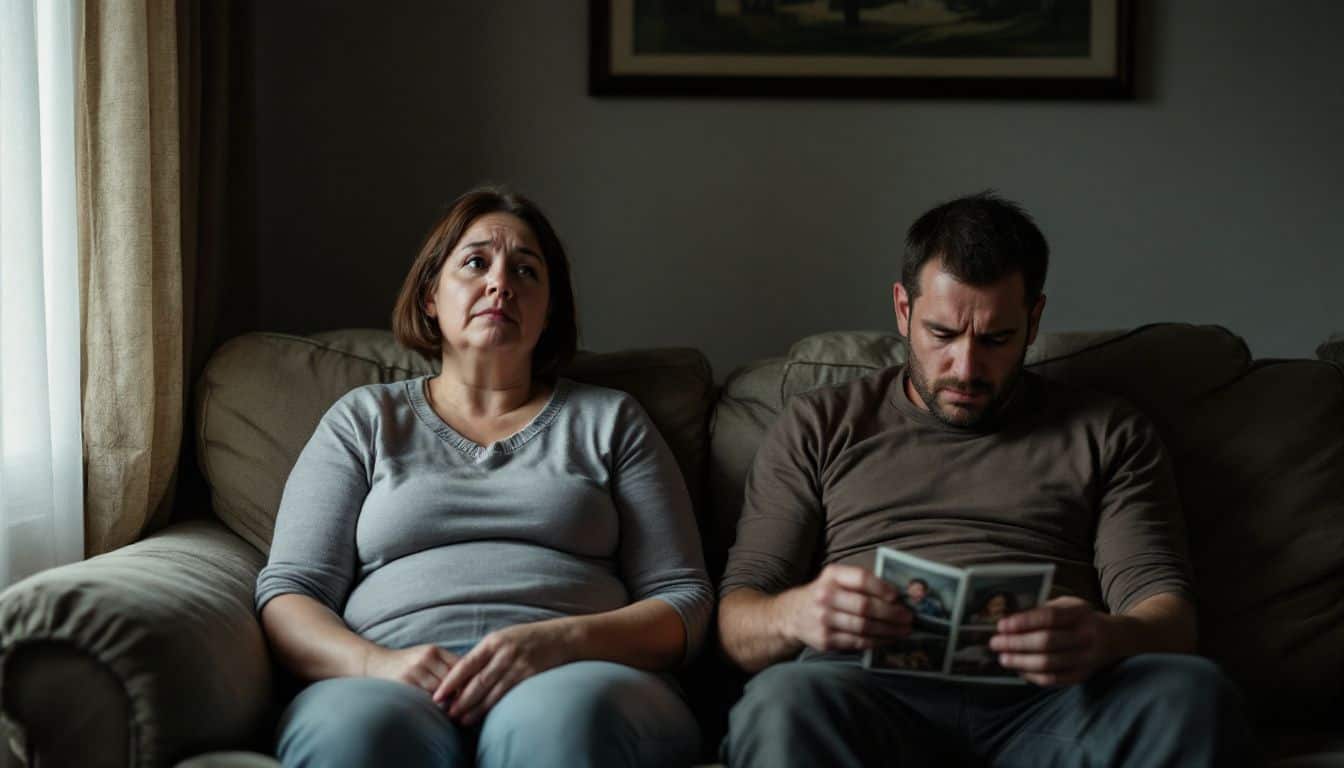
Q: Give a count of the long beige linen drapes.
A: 1